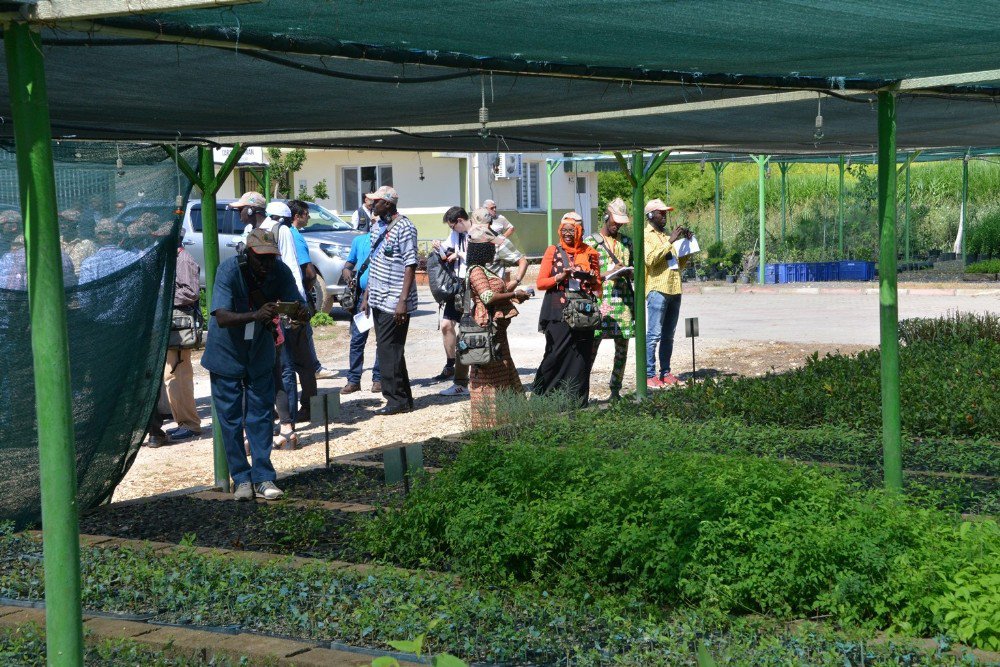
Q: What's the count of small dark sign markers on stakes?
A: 3